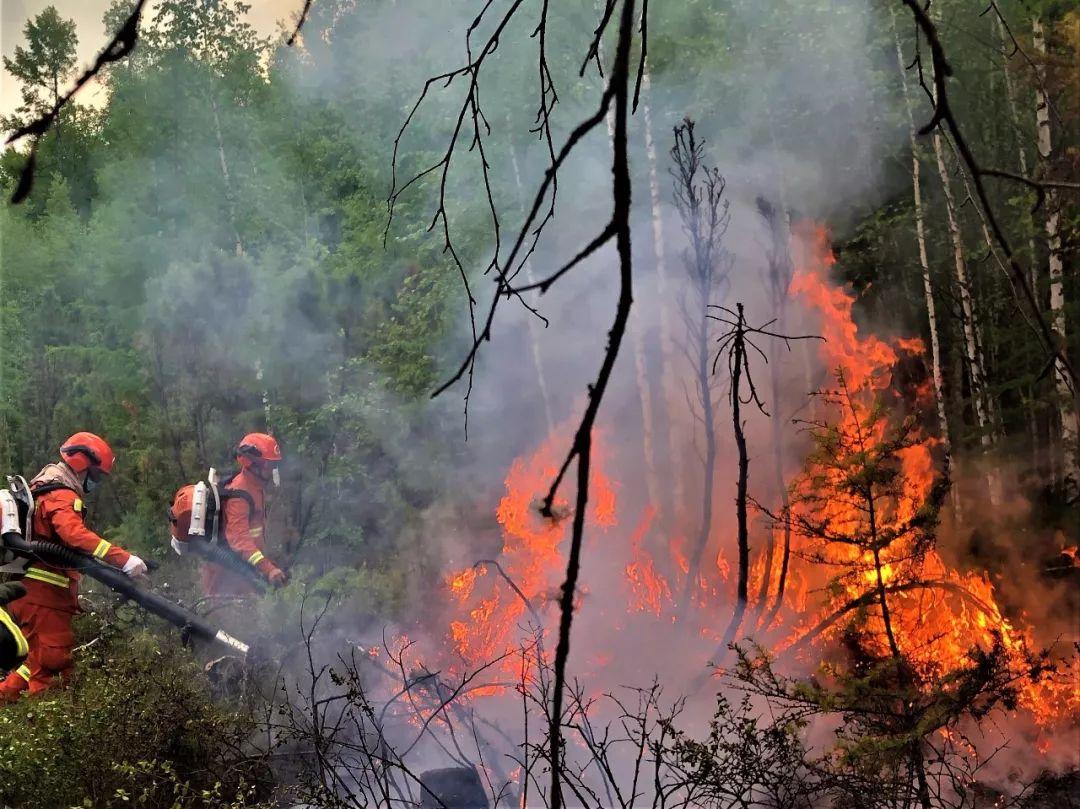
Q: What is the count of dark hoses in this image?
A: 2